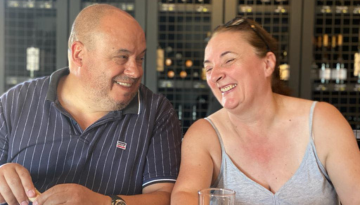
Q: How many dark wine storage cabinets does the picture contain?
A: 5